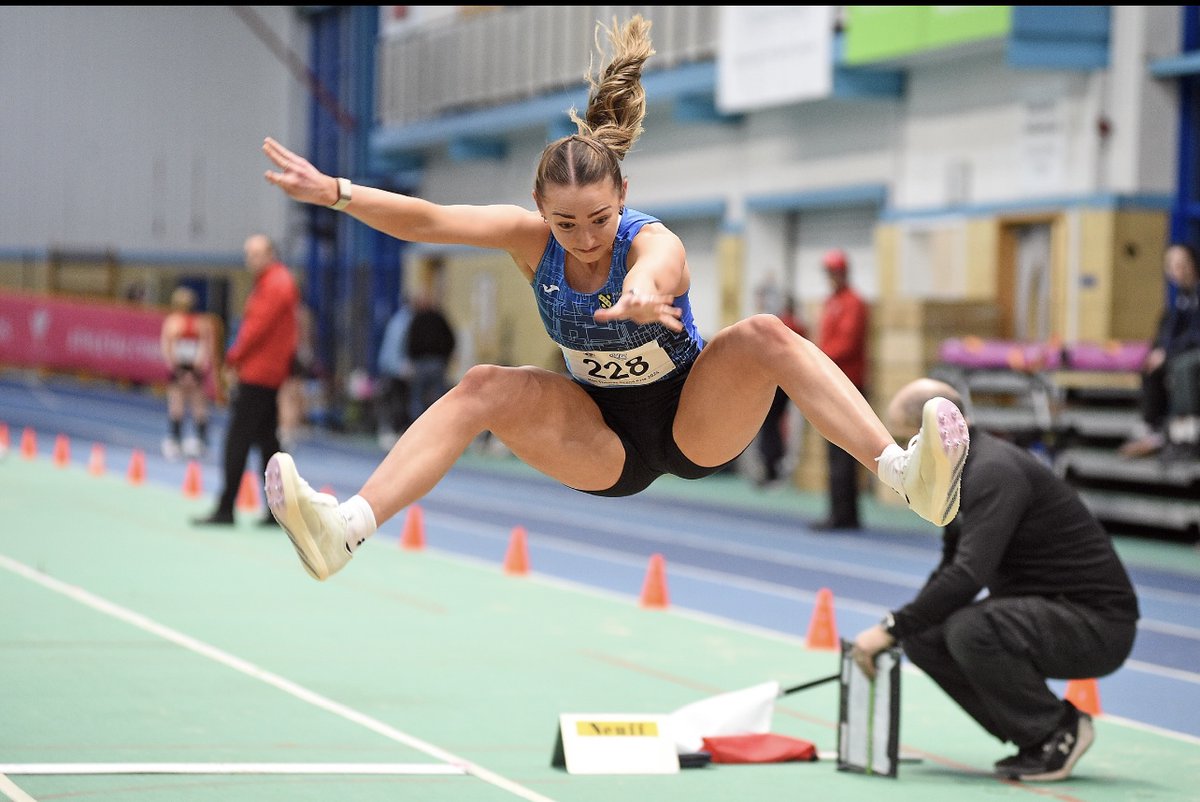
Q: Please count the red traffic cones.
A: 13